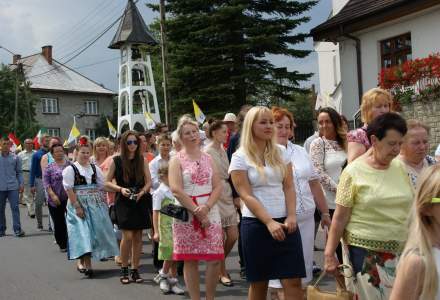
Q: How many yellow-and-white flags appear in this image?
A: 4